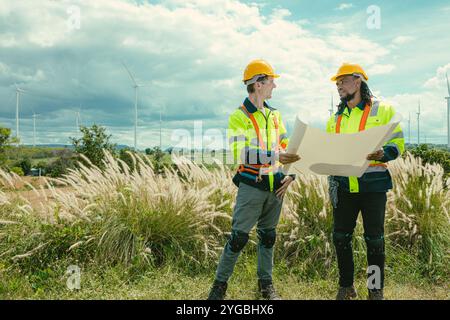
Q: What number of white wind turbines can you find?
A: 9